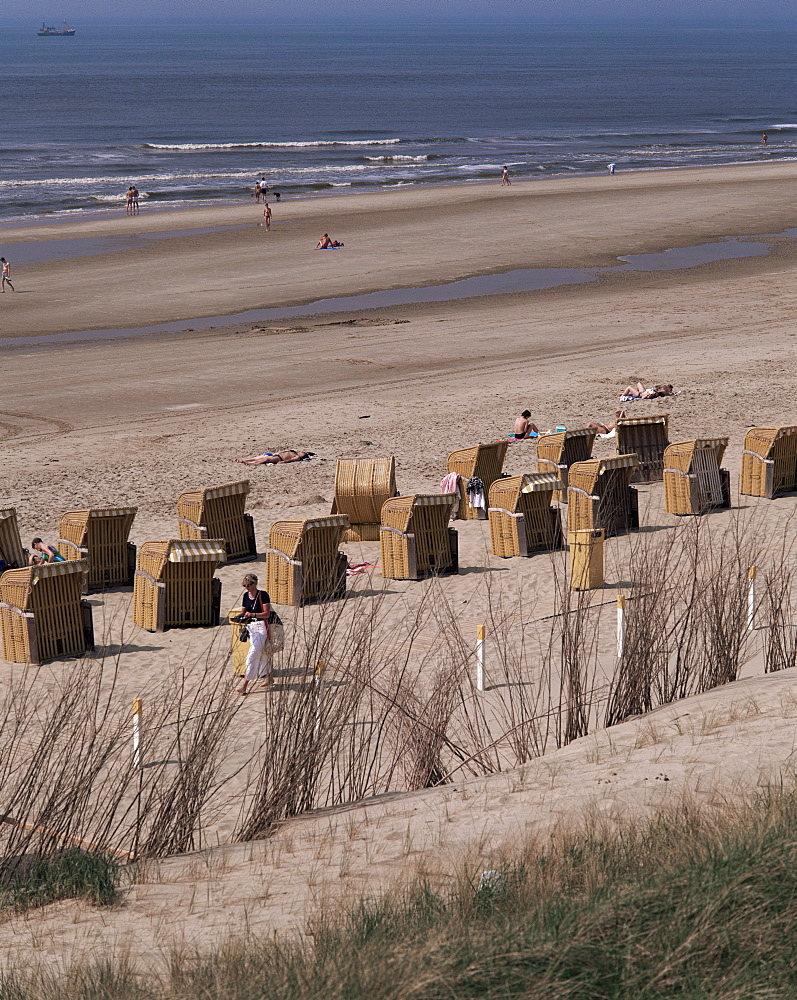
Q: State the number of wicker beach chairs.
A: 15